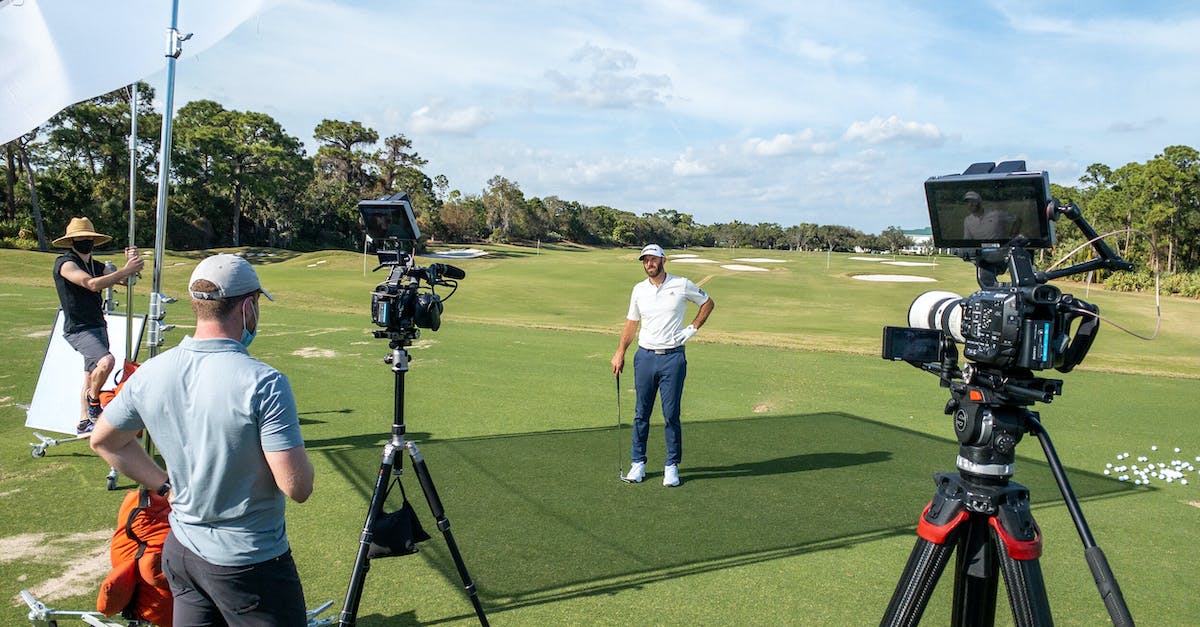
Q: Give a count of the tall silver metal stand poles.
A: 2